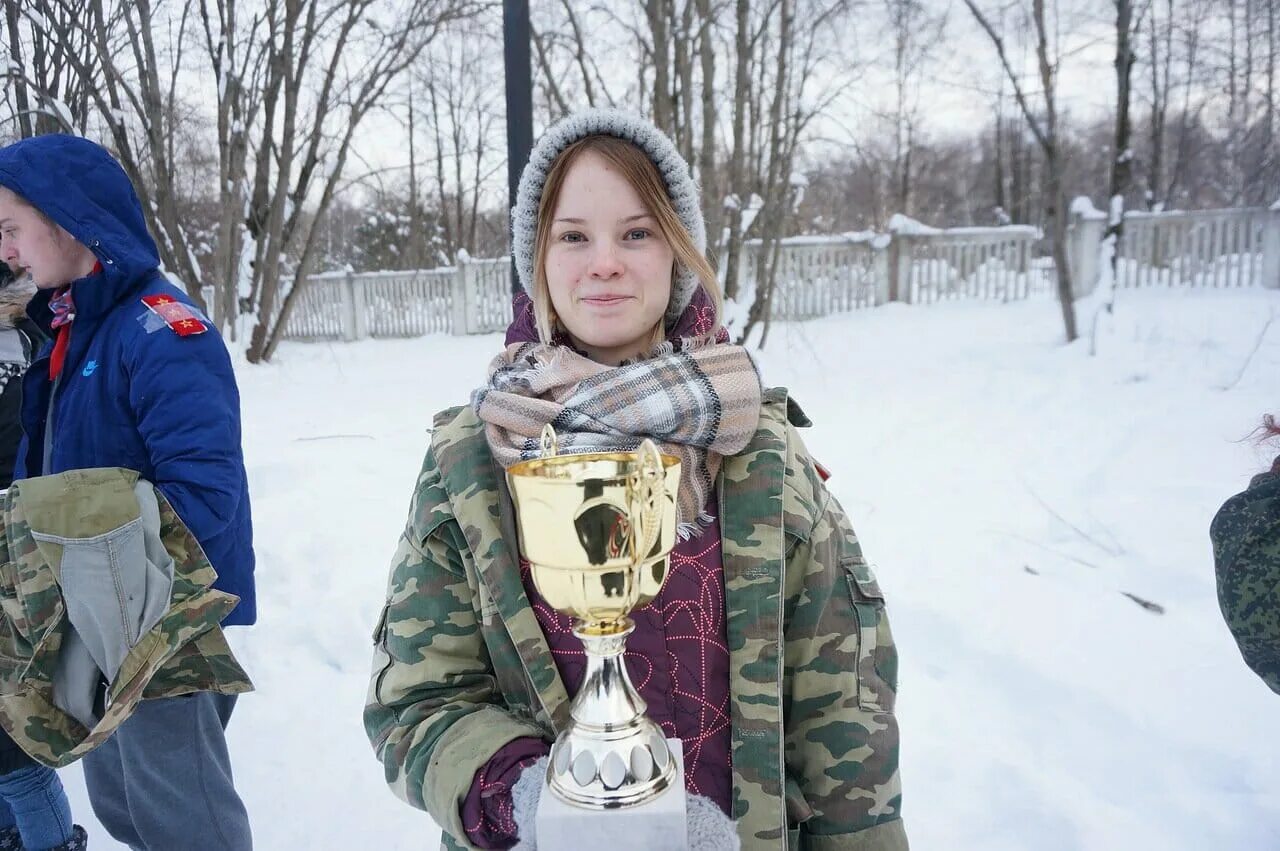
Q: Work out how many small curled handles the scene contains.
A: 2